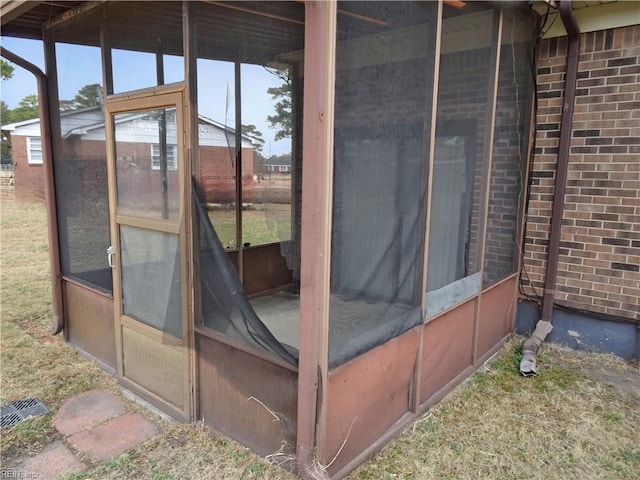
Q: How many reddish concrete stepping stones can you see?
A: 3